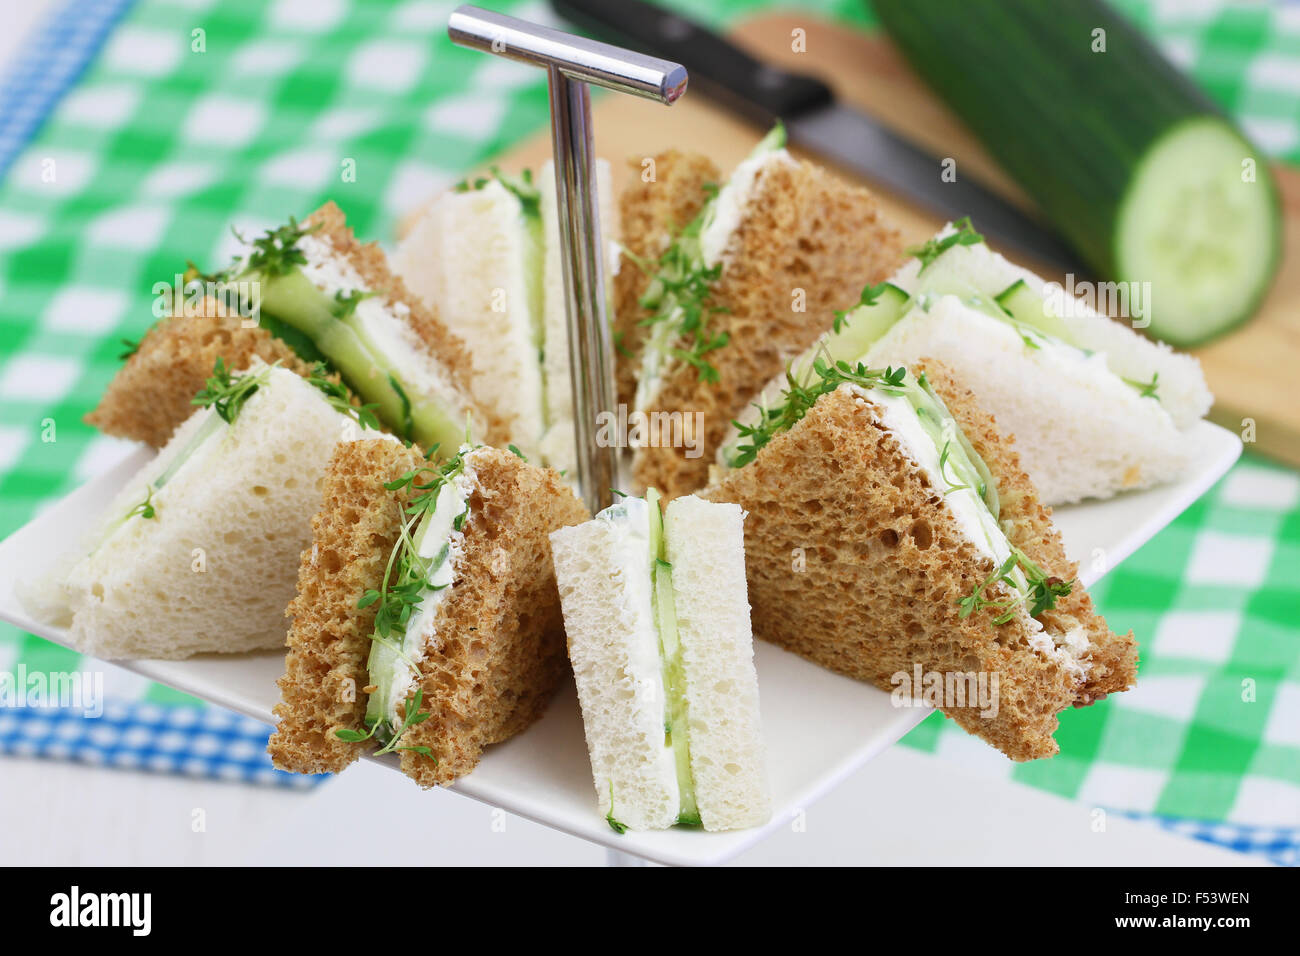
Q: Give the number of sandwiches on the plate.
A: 8